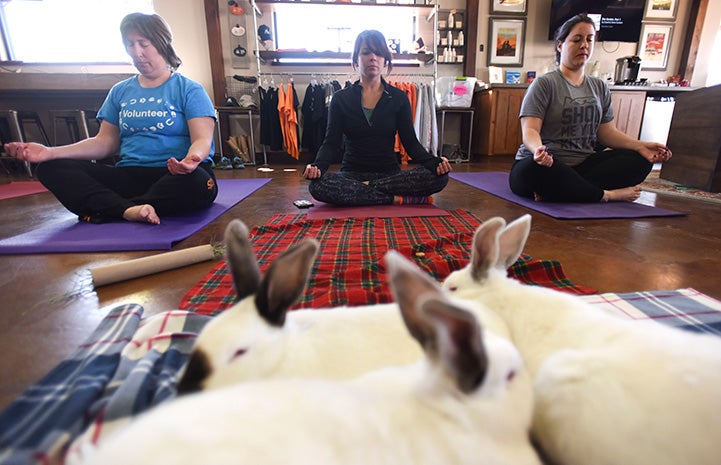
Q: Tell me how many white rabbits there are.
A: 3